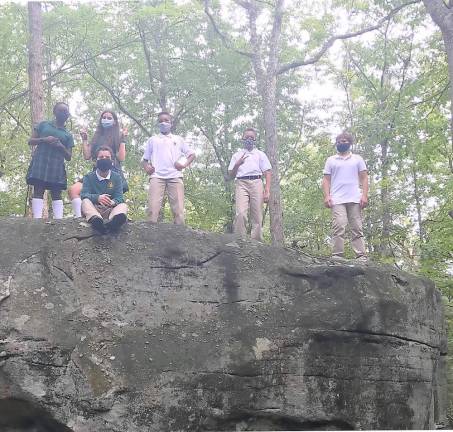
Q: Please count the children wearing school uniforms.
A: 6